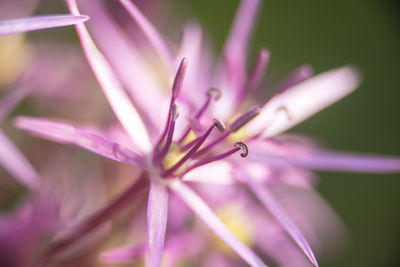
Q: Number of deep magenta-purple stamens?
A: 6